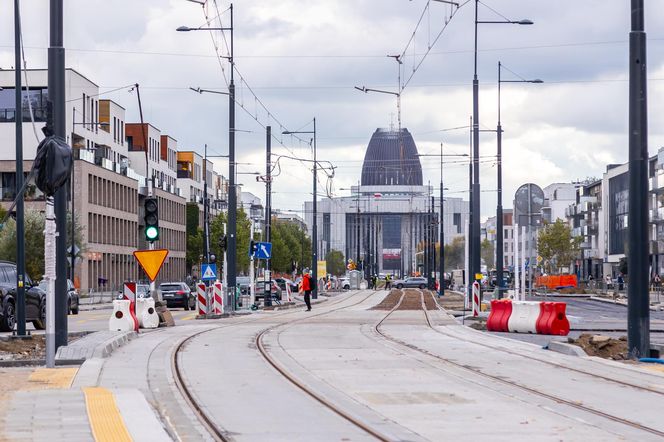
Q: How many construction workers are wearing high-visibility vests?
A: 2